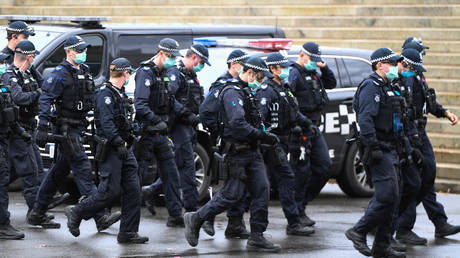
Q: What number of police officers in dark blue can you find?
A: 14